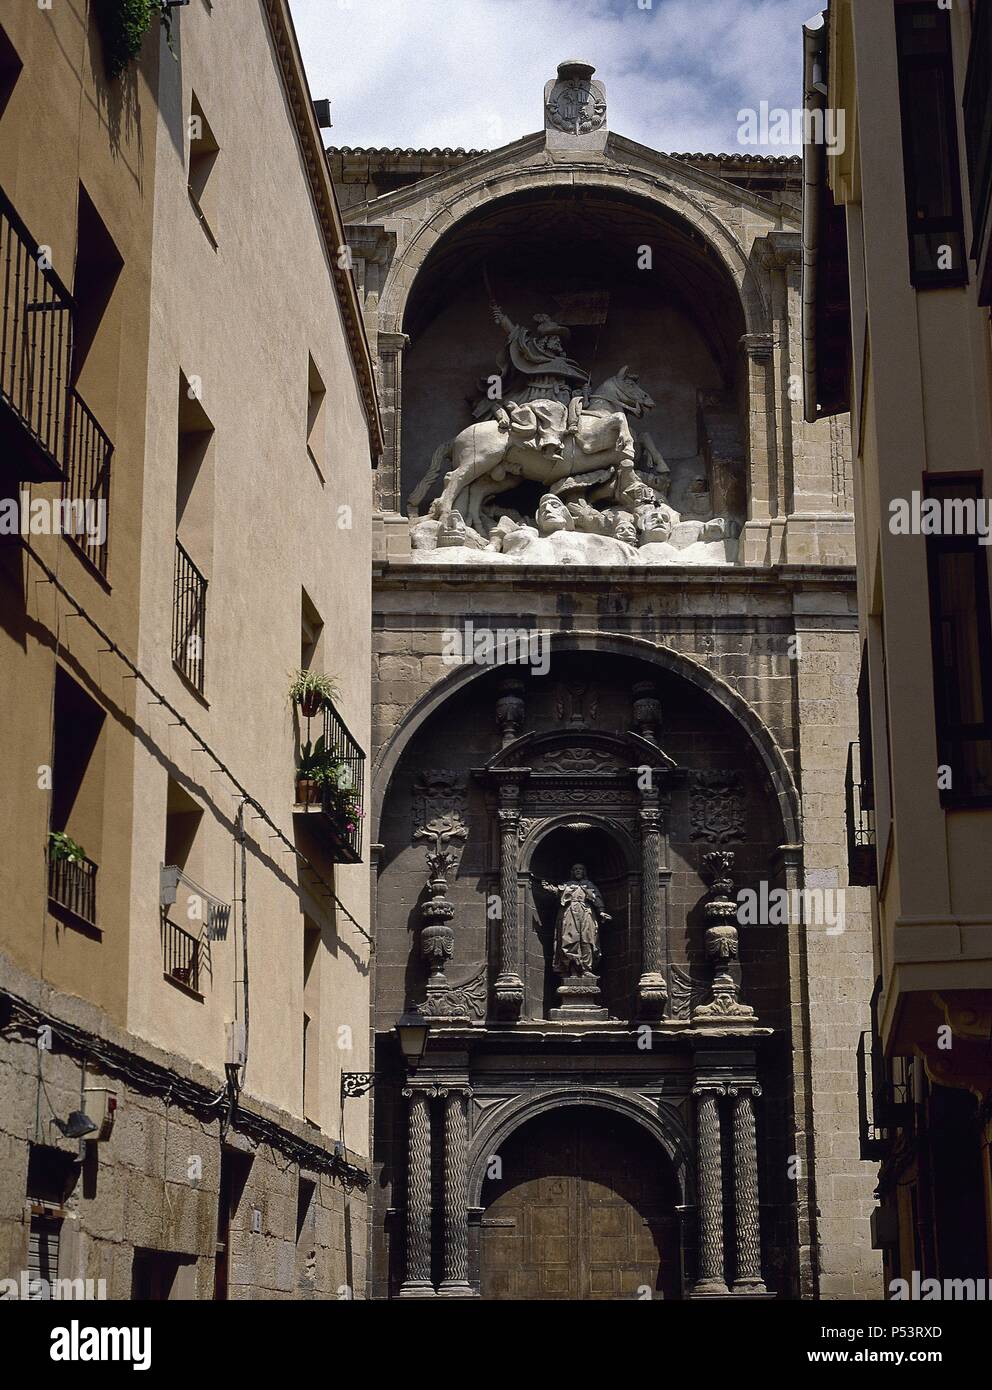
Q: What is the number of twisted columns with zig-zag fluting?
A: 6